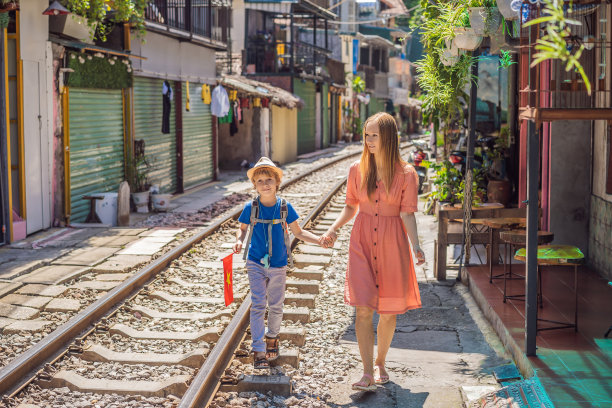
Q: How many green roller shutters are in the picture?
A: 3